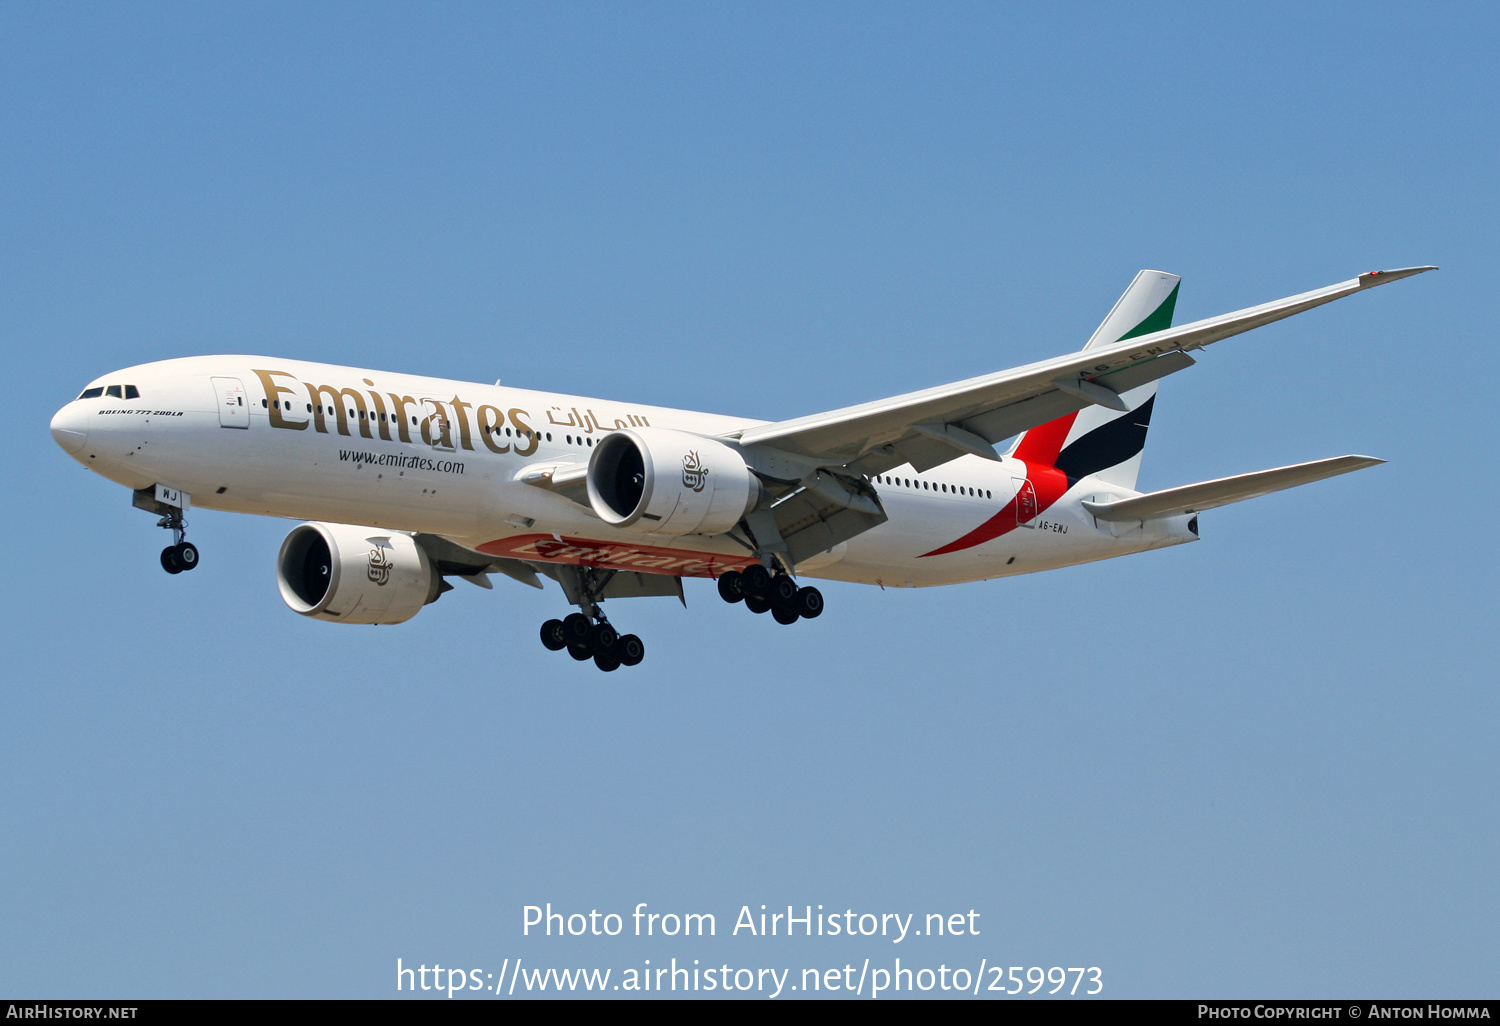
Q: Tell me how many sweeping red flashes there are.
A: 1